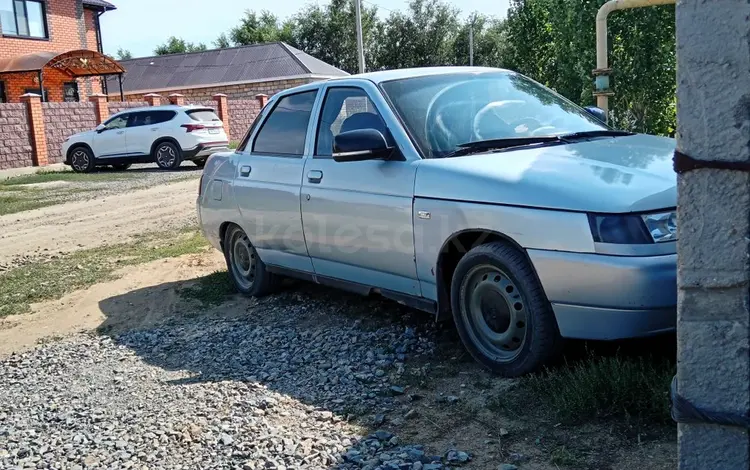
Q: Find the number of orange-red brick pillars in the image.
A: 6